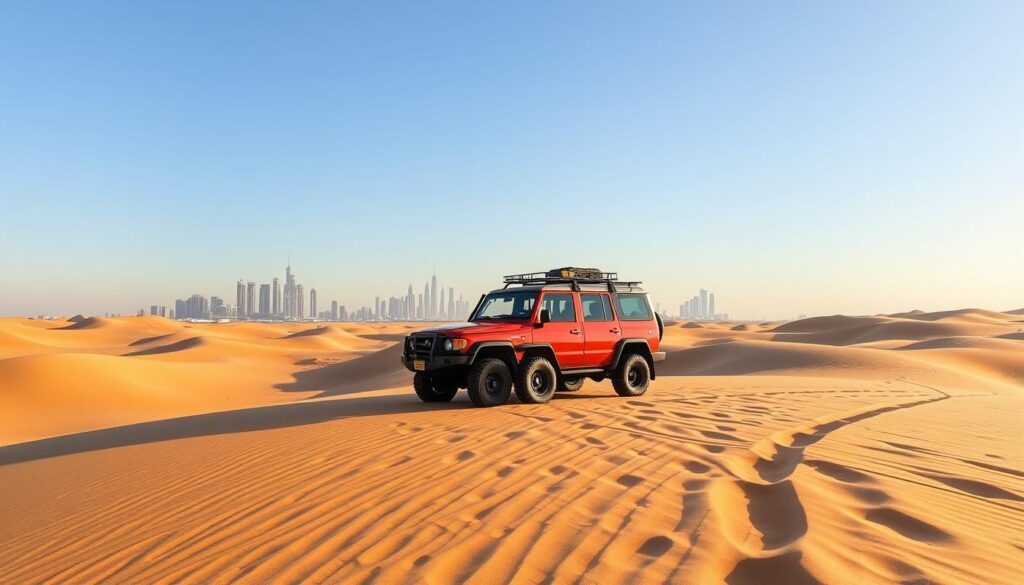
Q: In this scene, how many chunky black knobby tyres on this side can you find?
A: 3